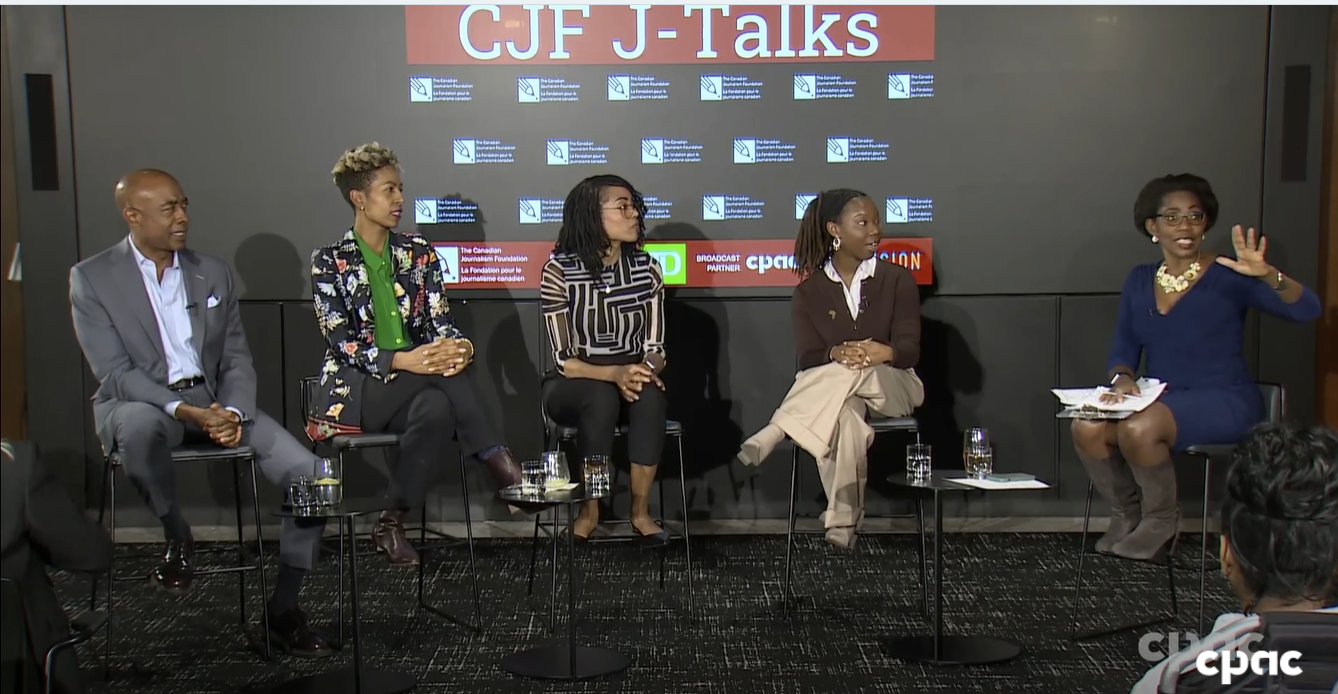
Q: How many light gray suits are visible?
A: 1